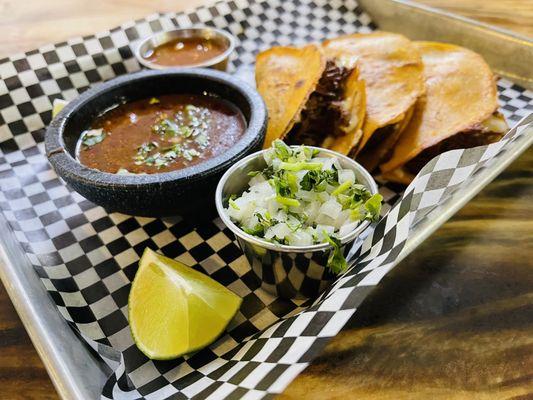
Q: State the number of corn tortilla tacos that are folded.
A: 3